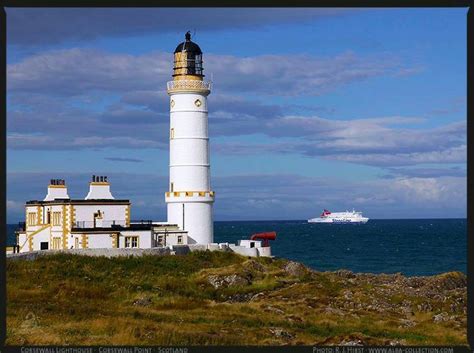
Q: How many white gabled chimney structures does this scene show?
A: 2